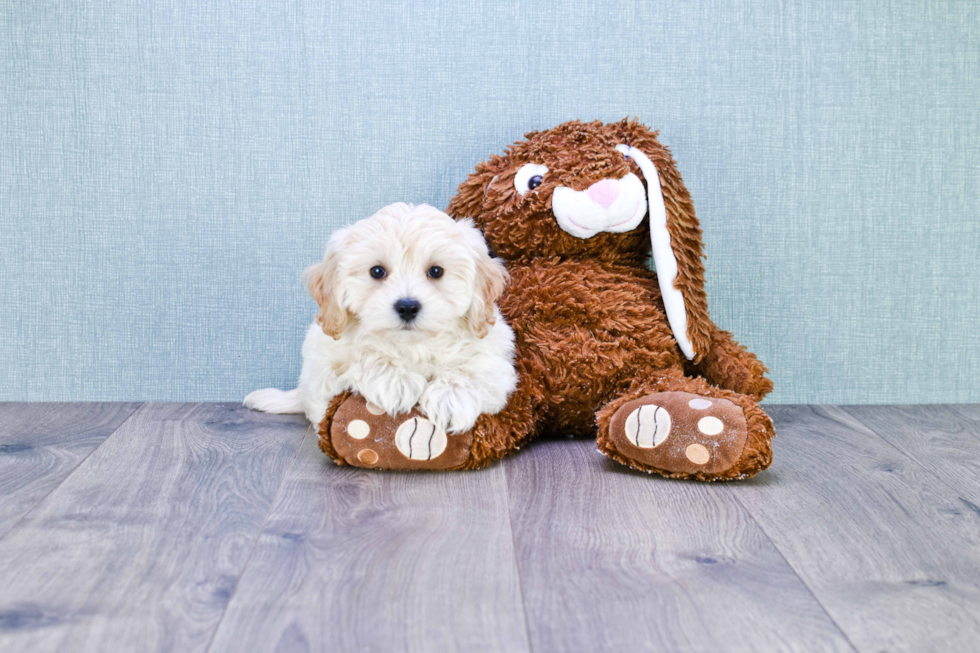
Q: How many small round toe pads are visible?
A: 6